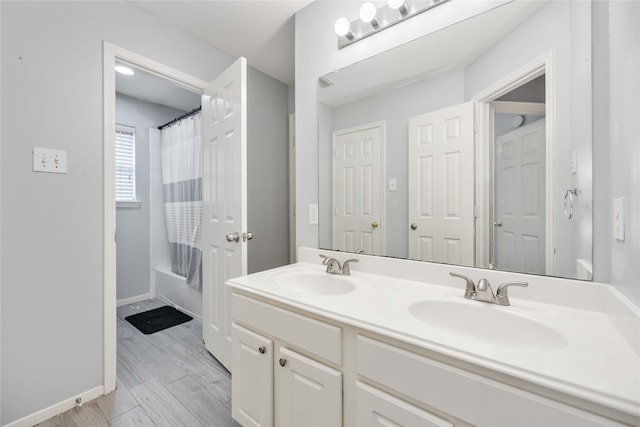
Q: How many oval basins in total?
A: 2